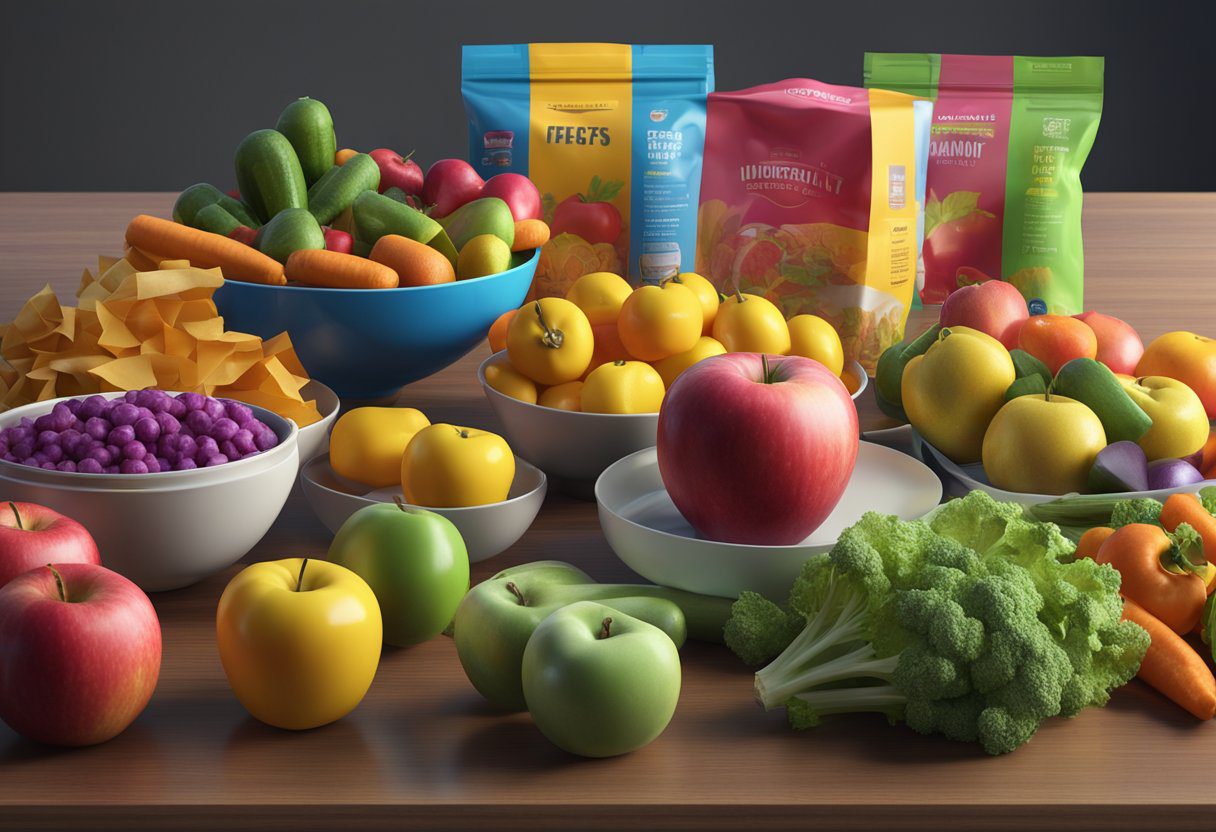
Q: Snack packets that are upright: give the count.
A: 3